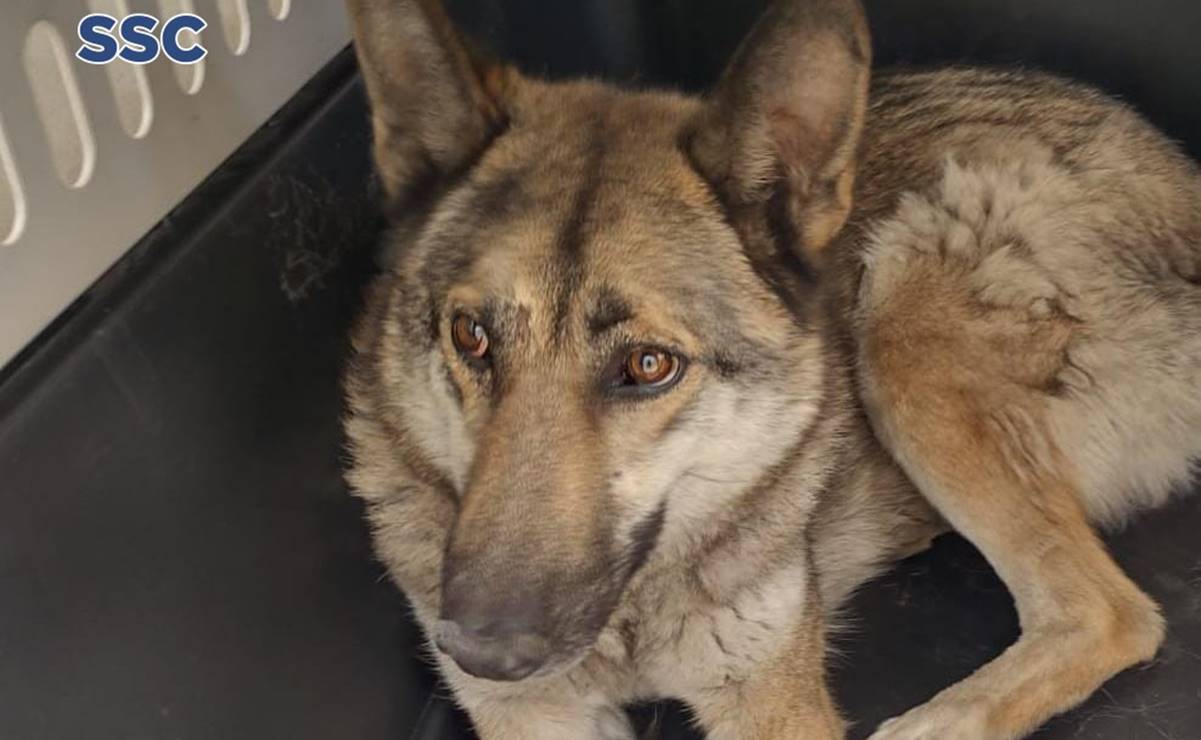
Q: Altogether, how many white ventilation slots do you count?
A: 6